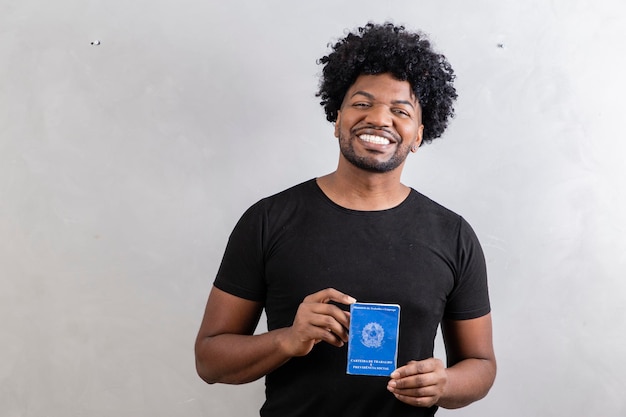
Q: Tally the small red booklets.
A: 0